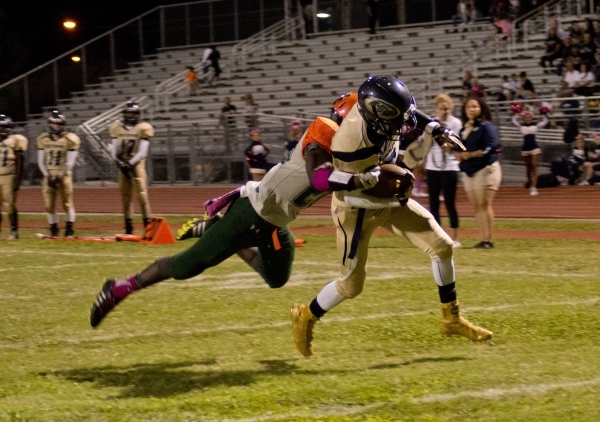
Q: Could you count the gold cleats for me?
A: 2